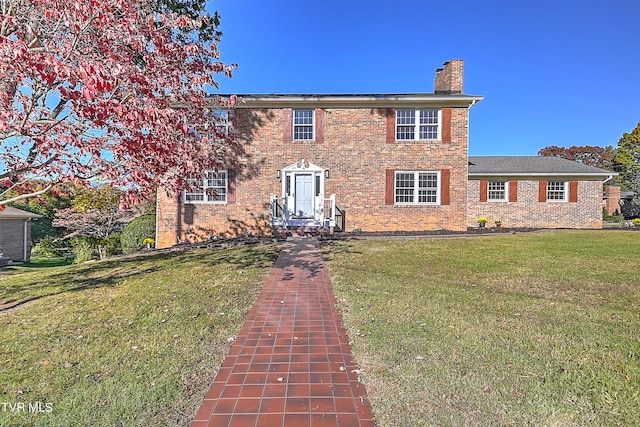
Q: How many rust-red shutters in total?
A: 12